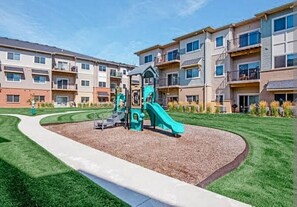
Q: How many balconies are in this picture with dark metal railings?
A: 8